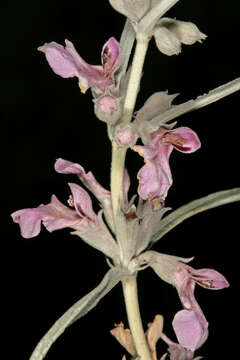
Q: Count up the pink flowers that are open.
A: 5